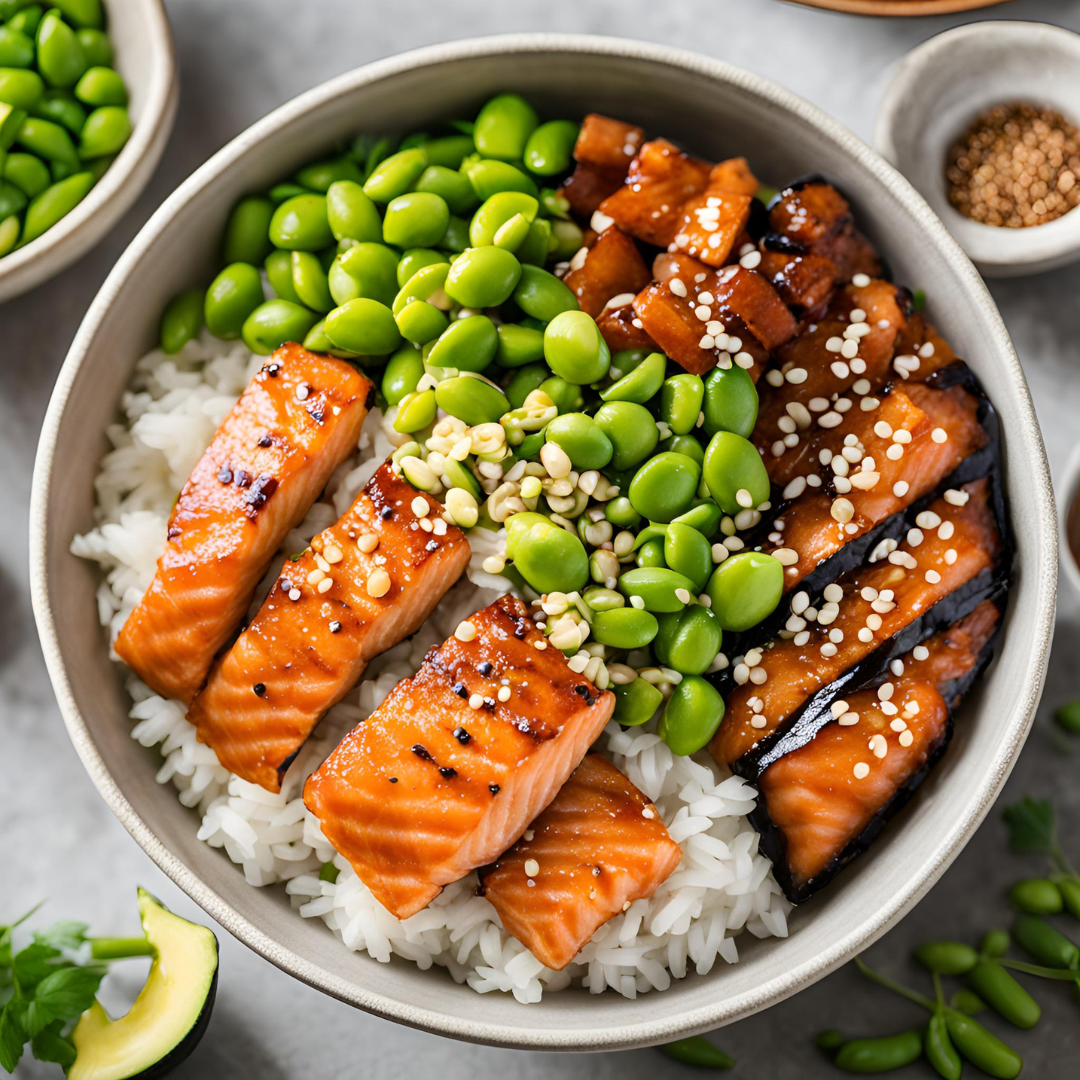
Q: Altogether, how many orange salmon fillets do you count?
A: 4